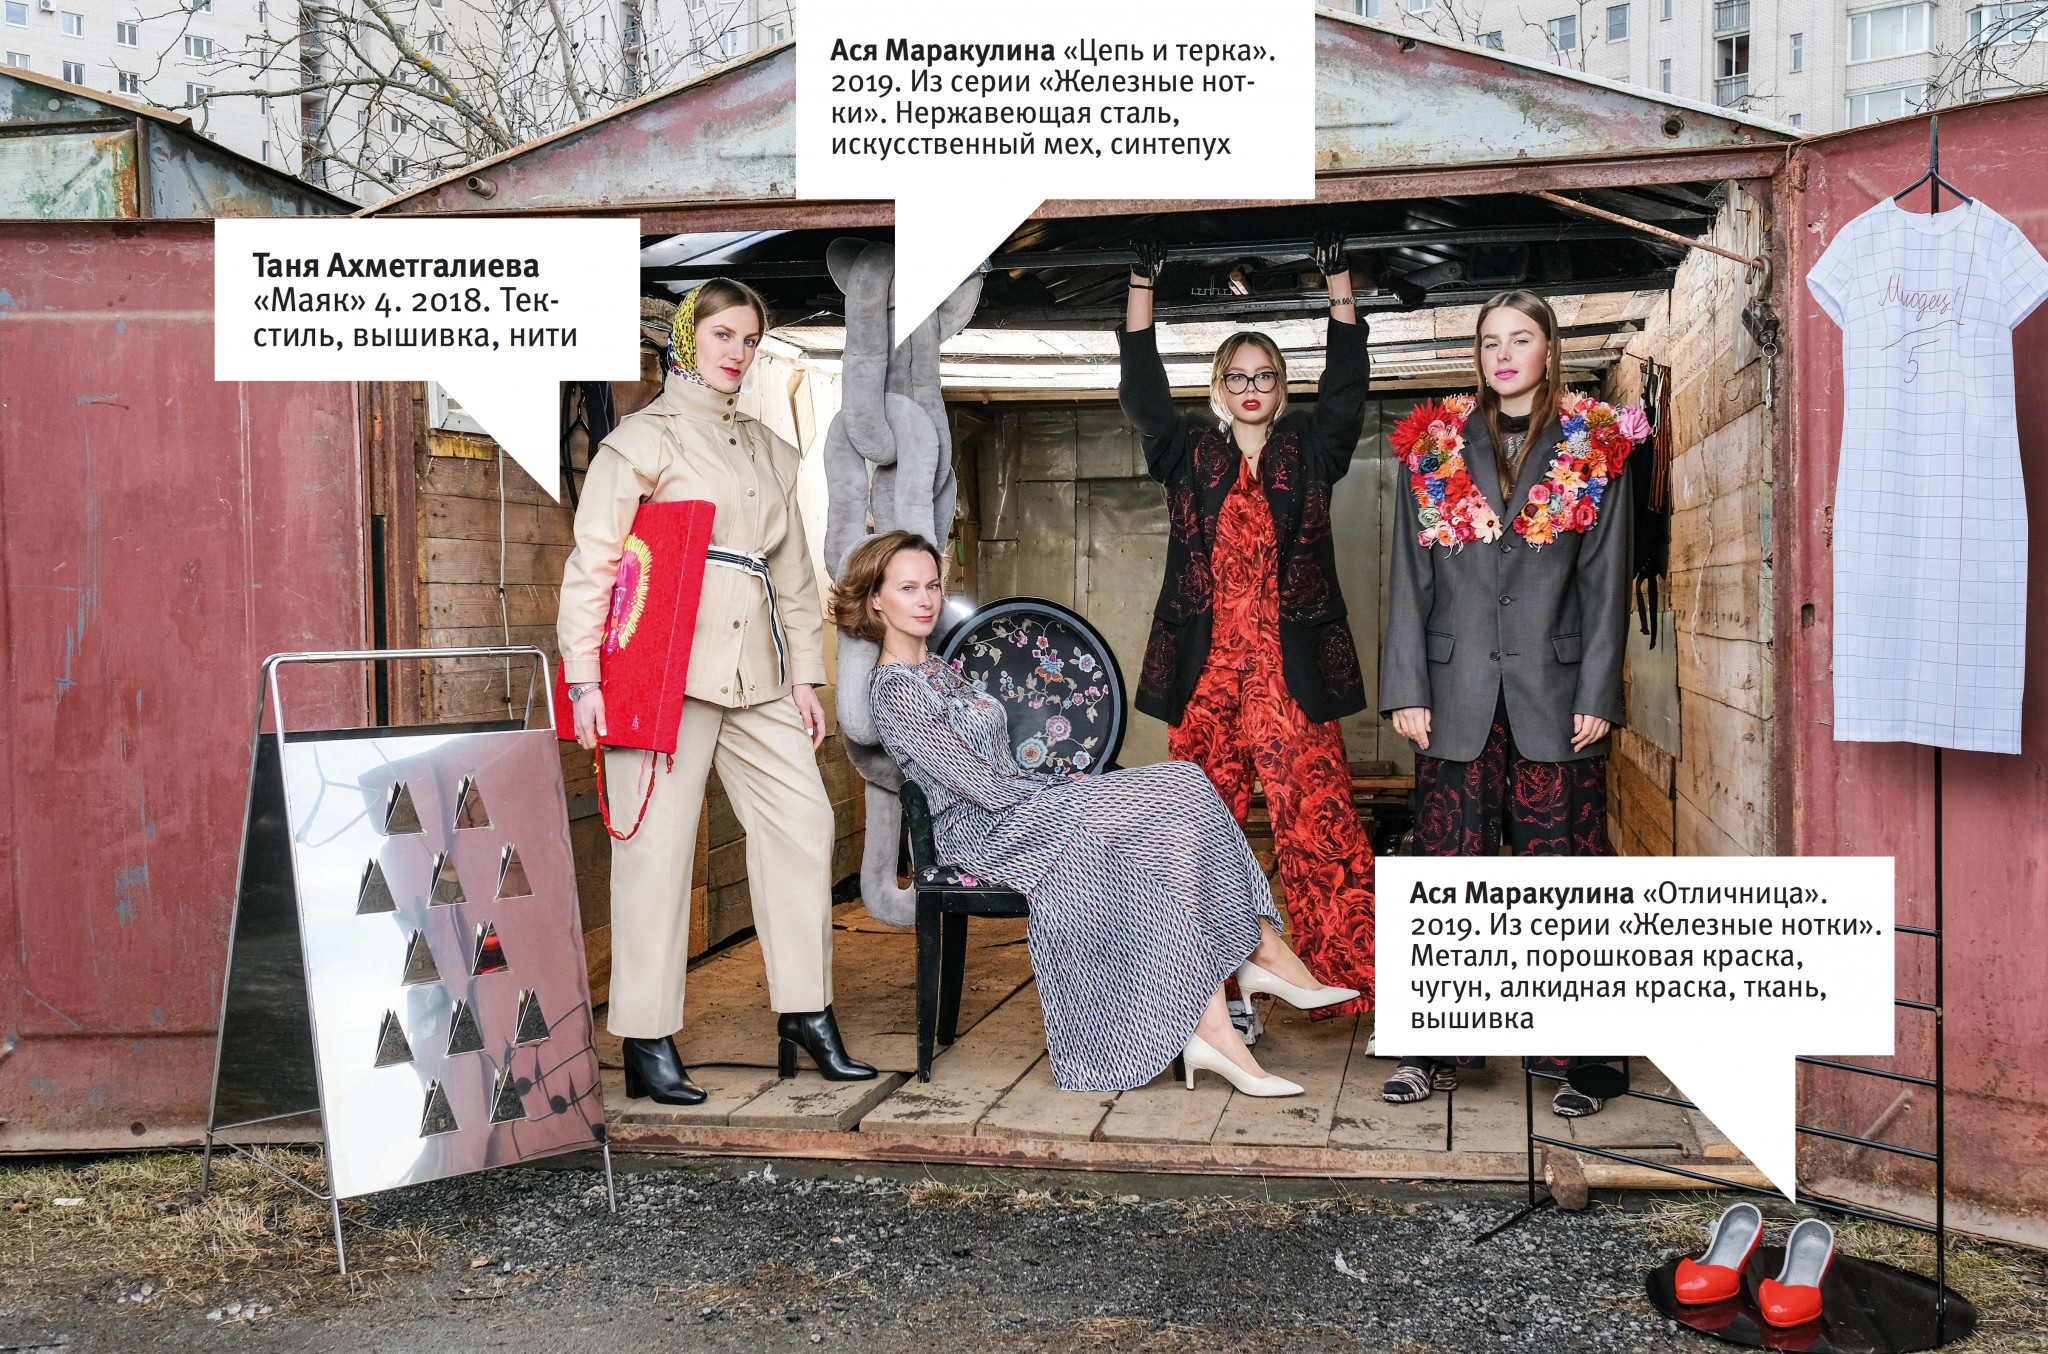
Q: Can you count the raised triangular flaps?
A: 12